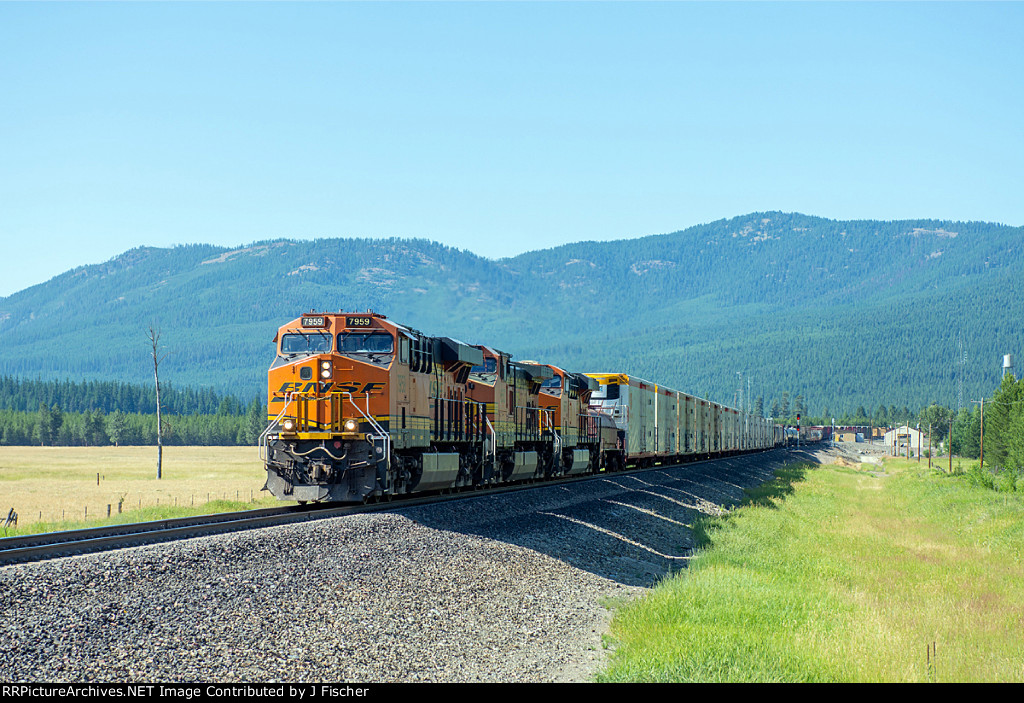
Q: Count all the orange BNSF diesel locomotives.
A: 3